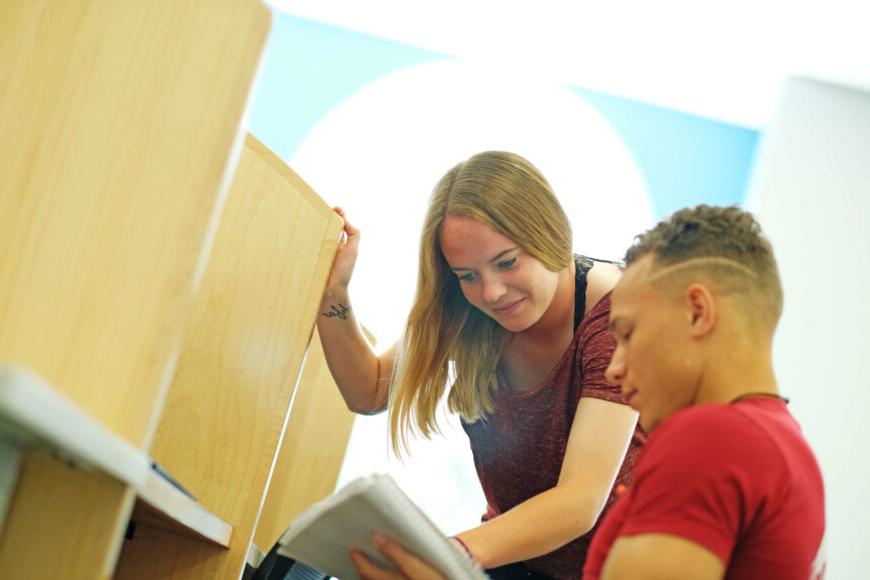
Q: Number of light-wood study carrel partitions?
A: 3